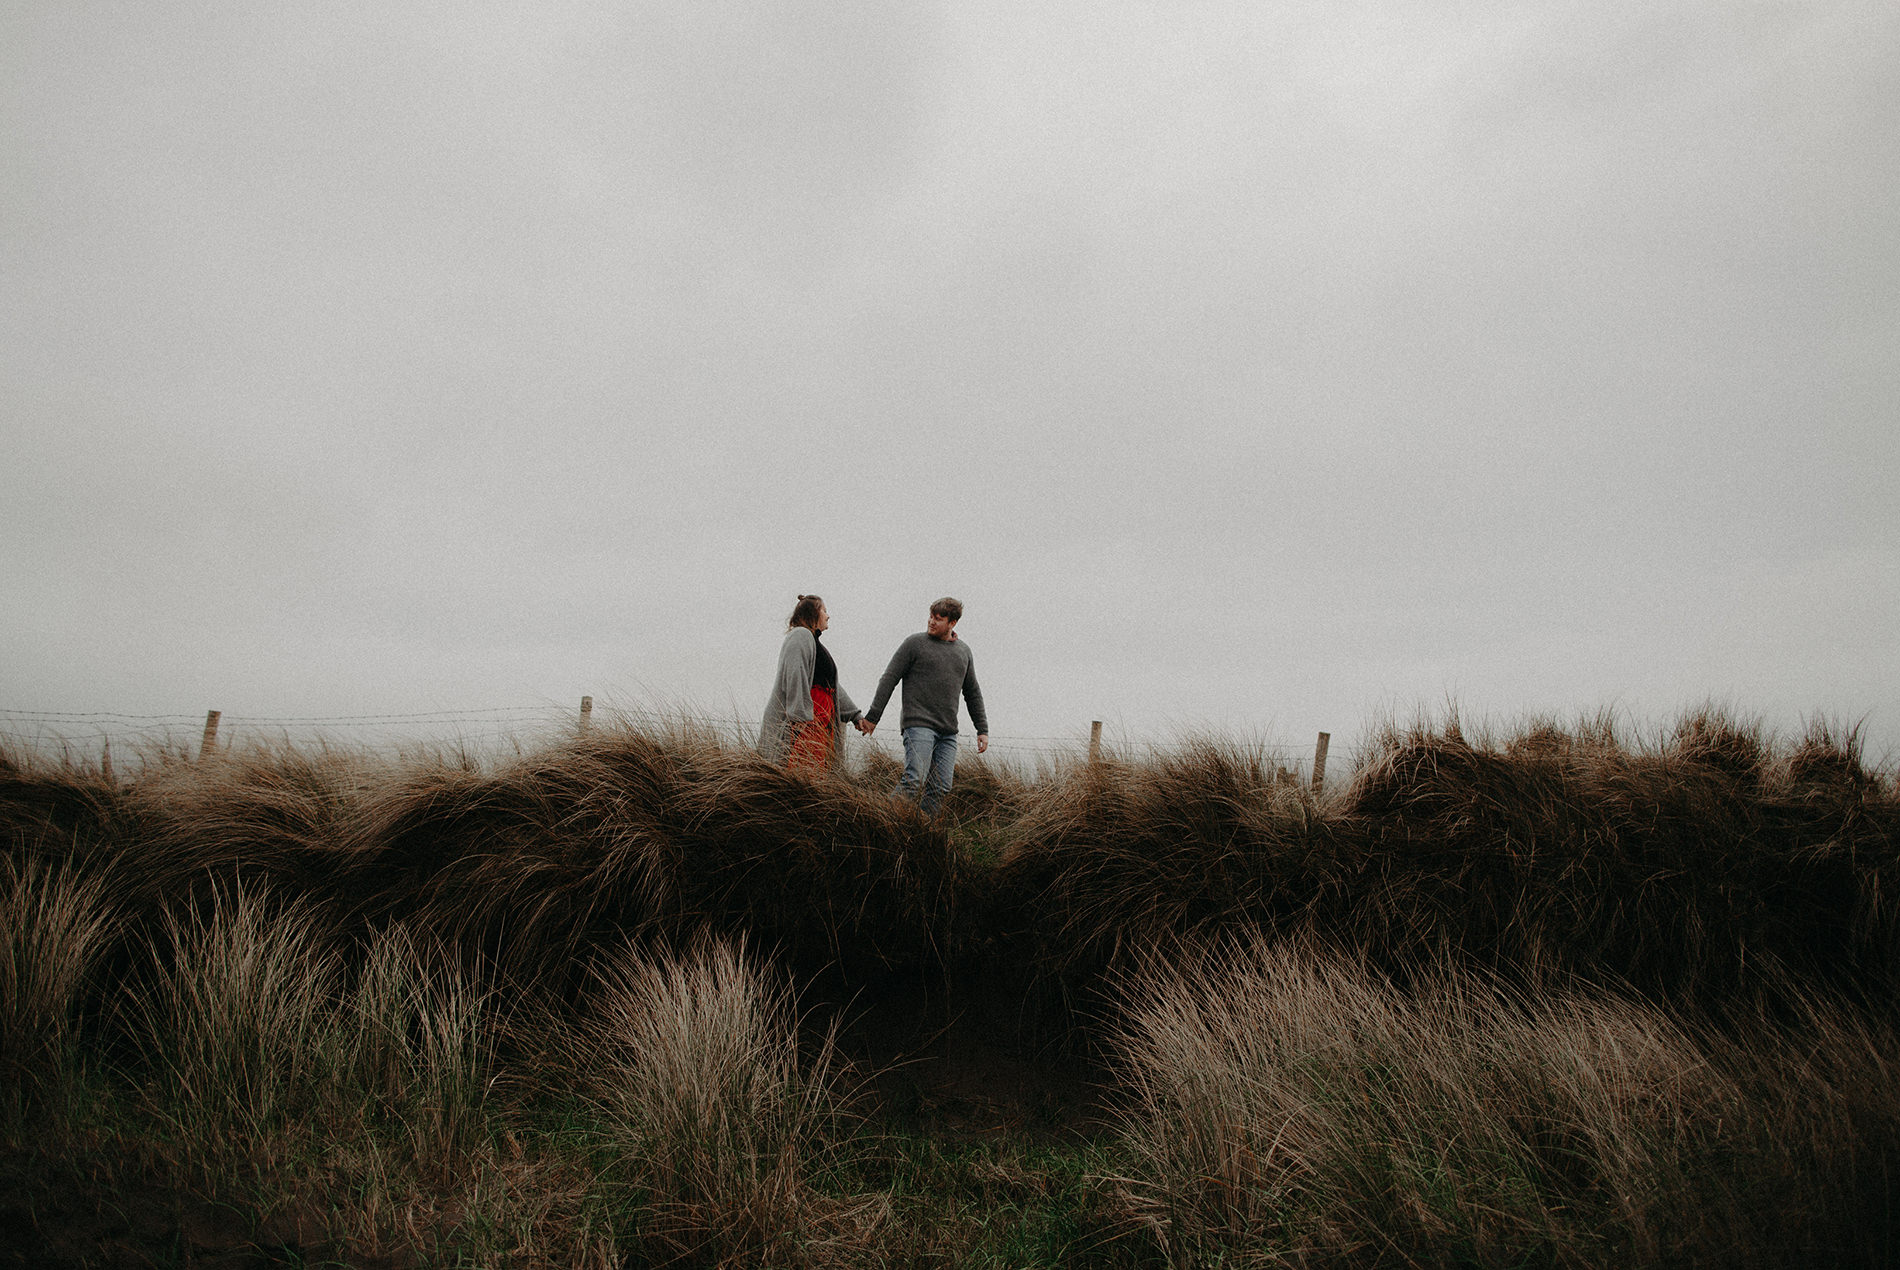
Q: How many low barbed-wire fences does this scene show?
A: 1